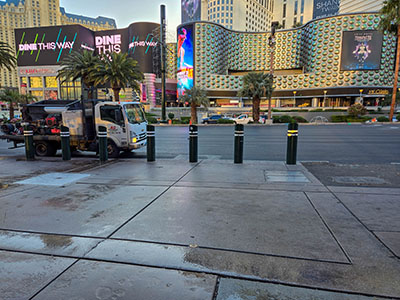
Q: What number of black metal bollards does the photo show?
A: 7